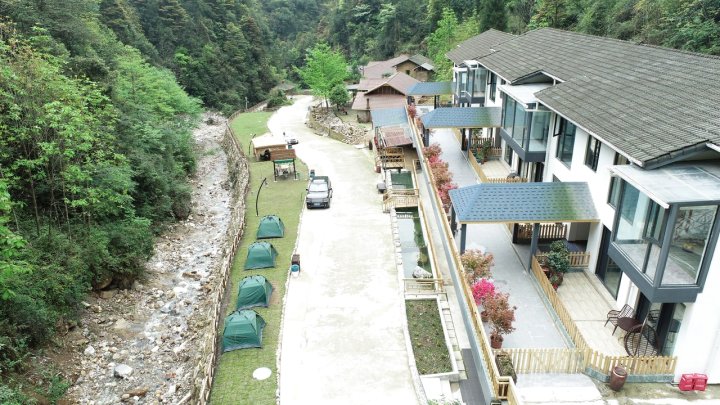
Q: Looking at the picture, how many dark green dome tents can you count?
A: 4